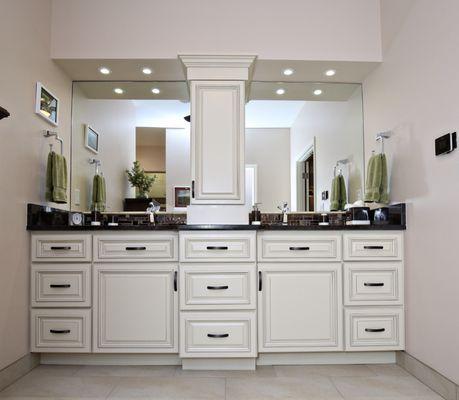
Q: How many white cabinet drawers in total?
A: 11